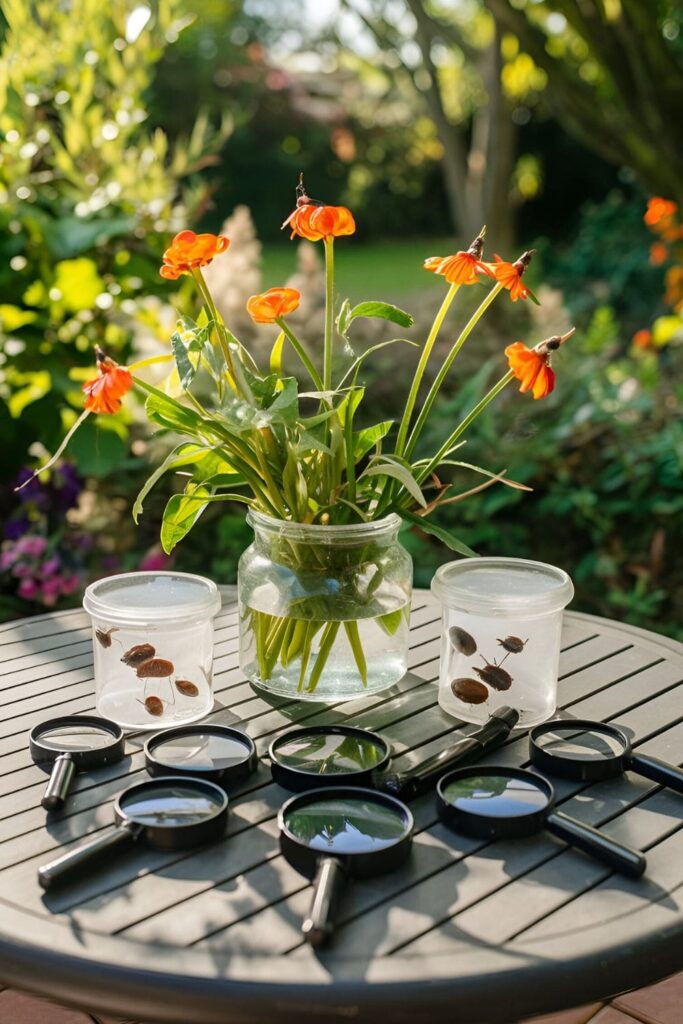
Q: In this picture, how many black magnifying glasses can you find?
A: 7